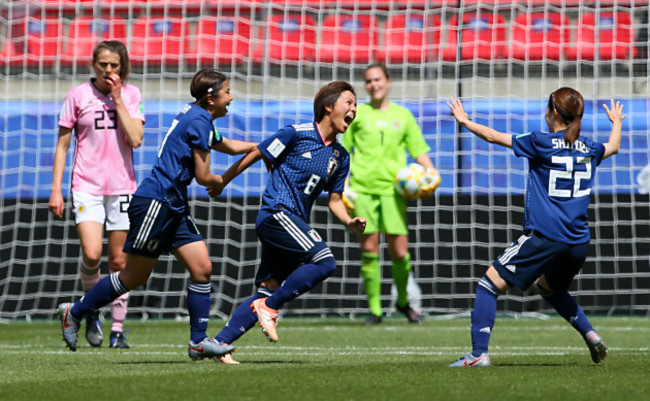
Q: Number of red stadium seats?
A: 10